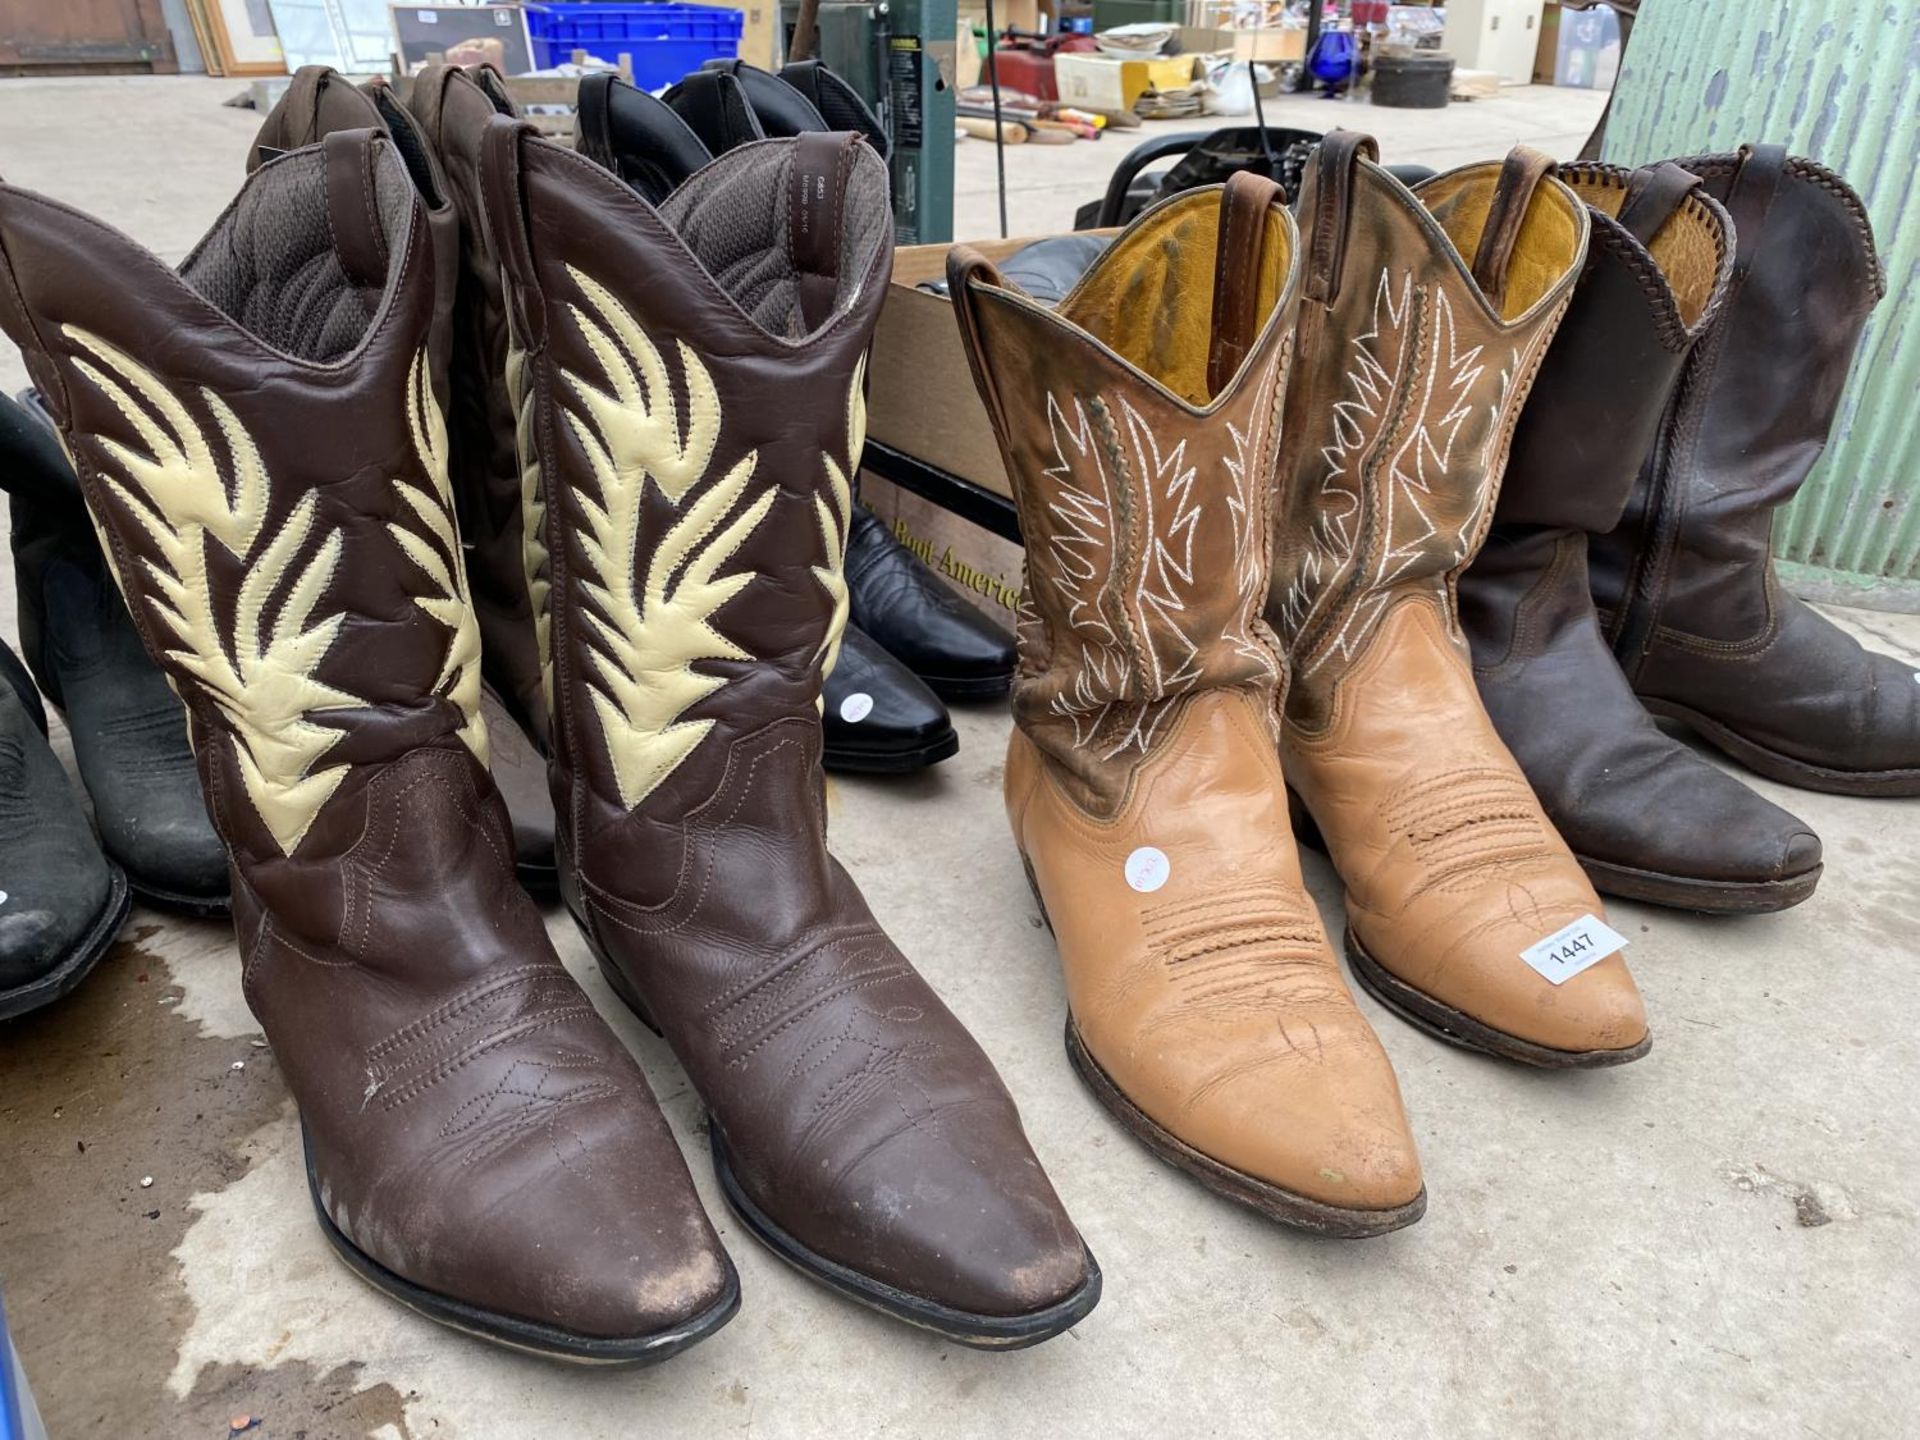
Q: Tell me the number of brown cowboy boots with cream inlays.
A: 2